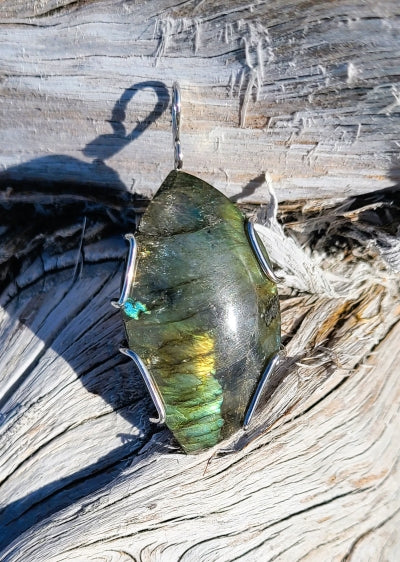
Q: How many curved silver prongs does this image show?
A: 4